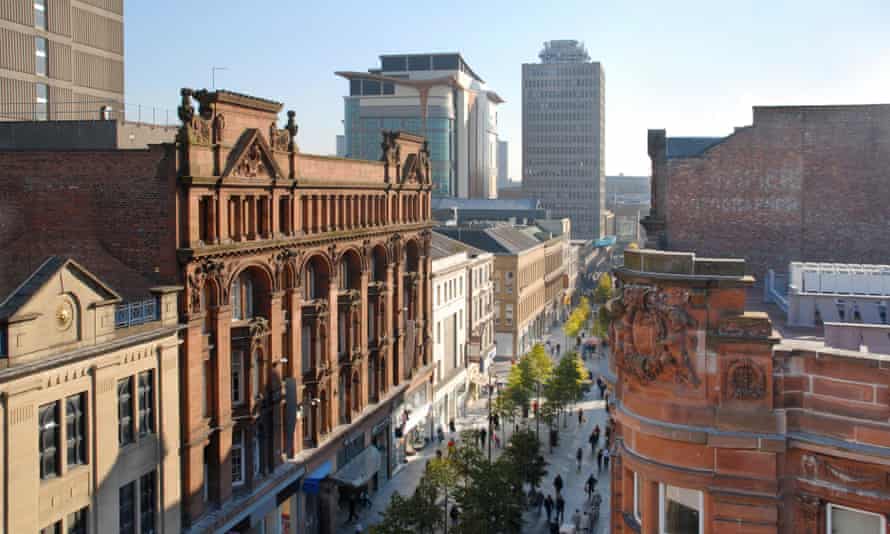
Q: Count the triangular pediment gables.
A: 3